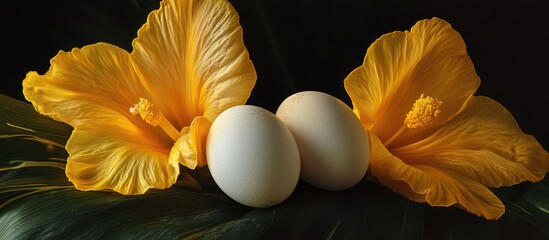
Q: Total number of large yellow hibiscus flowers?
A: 2